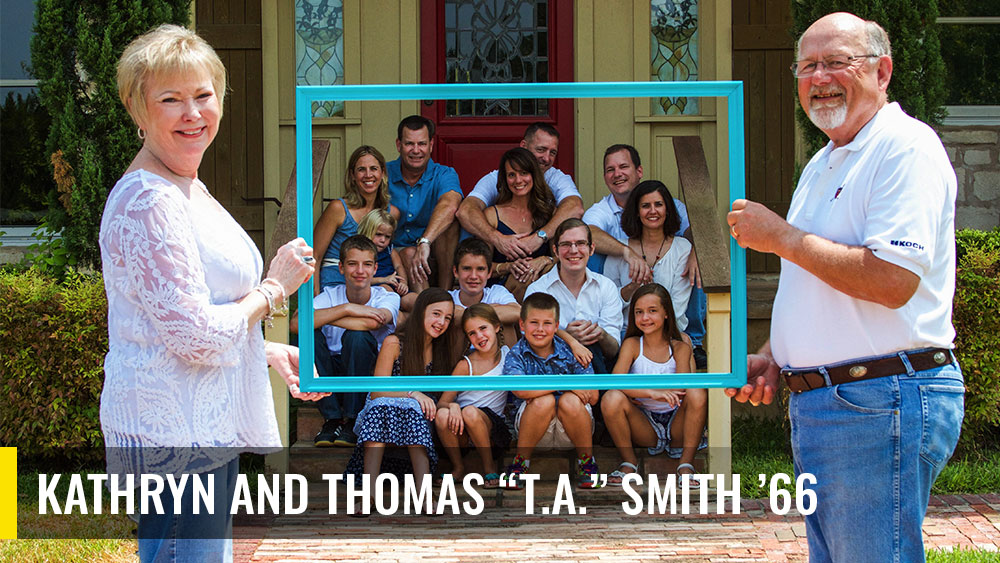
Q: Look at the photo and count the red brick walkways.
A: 1